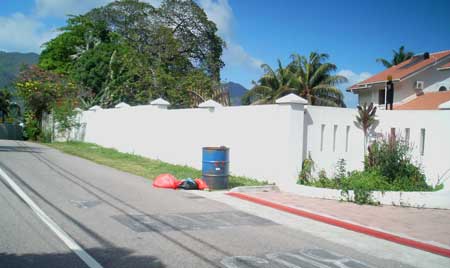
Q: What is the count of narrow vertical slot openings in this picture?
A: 6